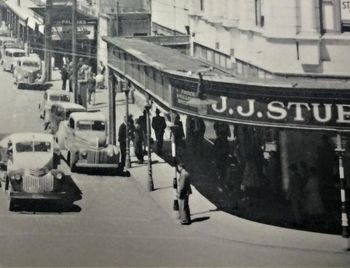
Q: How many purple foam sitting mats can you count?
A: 0